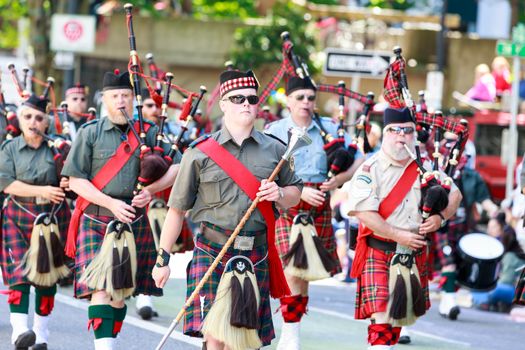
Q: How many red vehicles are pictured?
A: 1